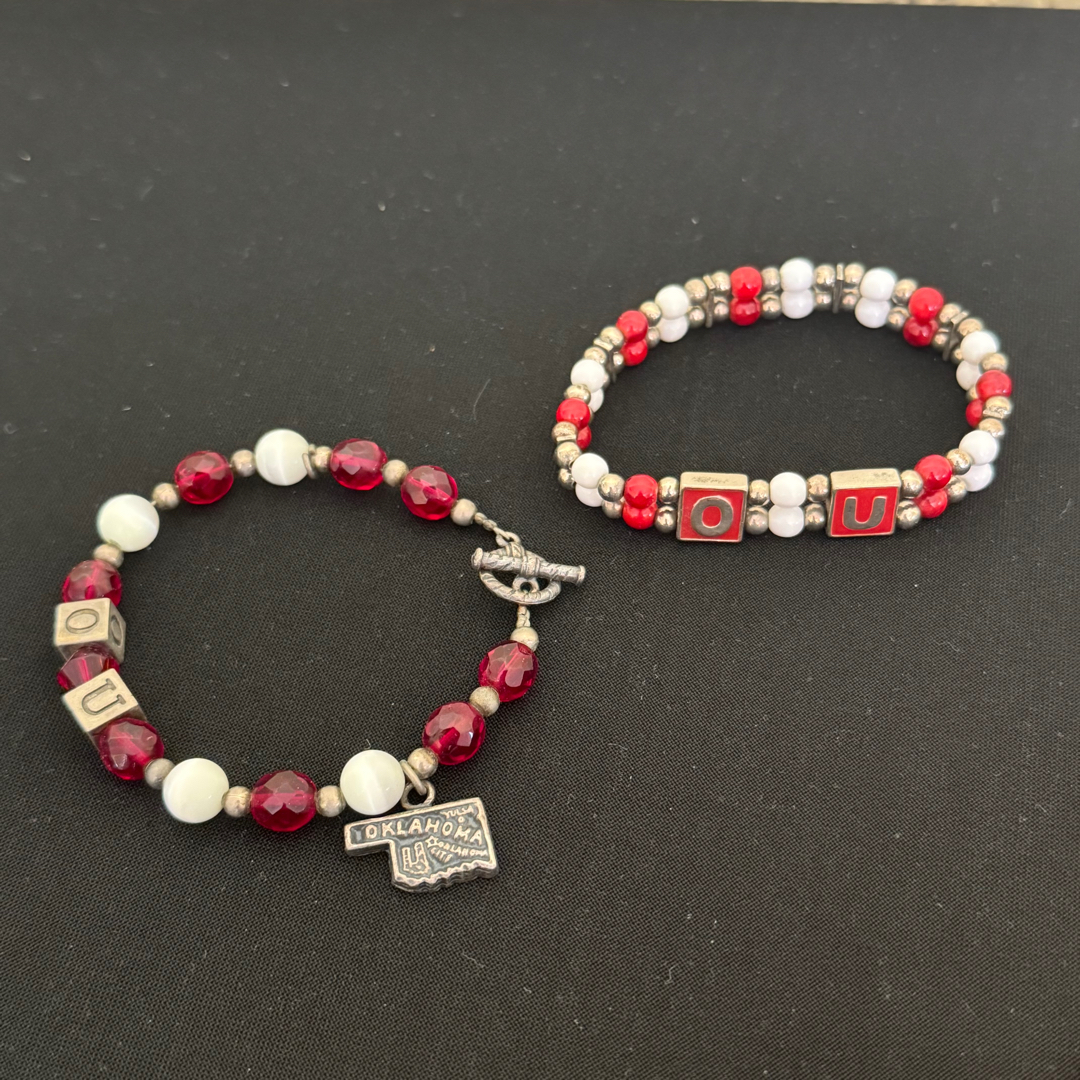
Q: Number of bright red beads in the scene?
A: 14